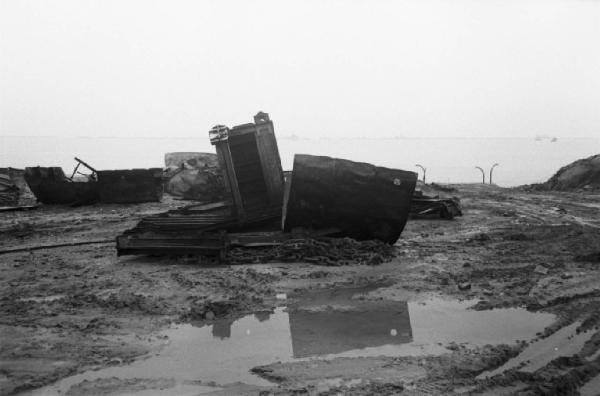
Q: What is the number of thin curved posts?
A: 3